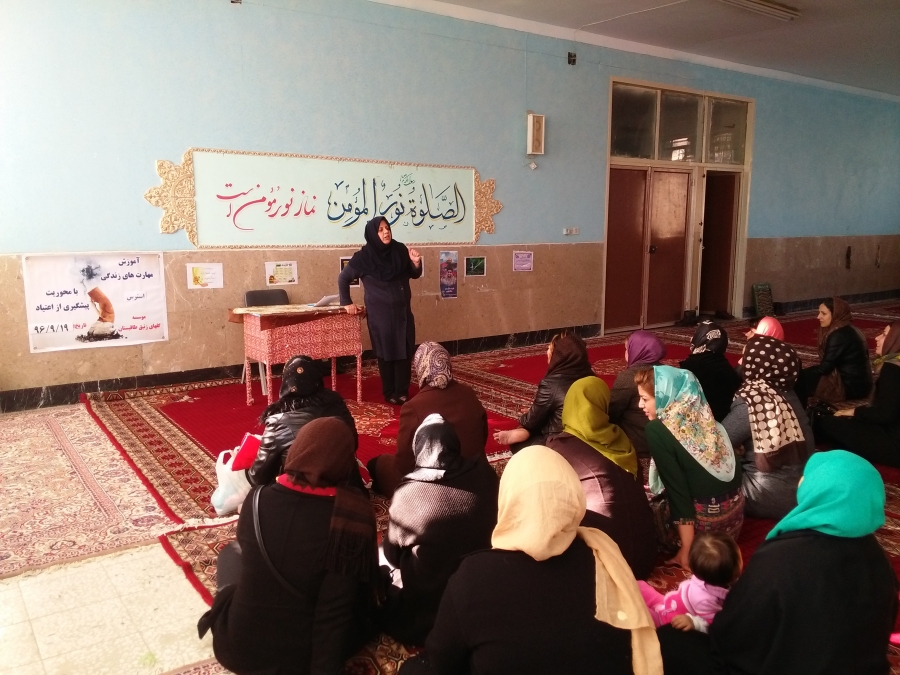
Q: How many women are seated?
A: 15